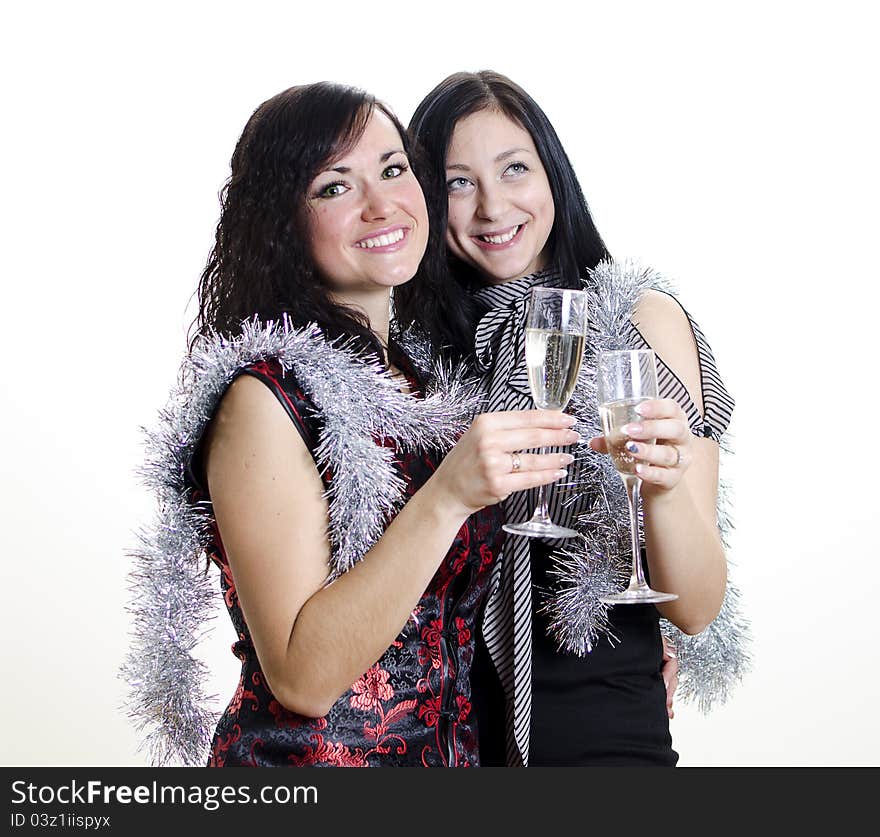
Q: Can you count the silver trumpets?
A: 0